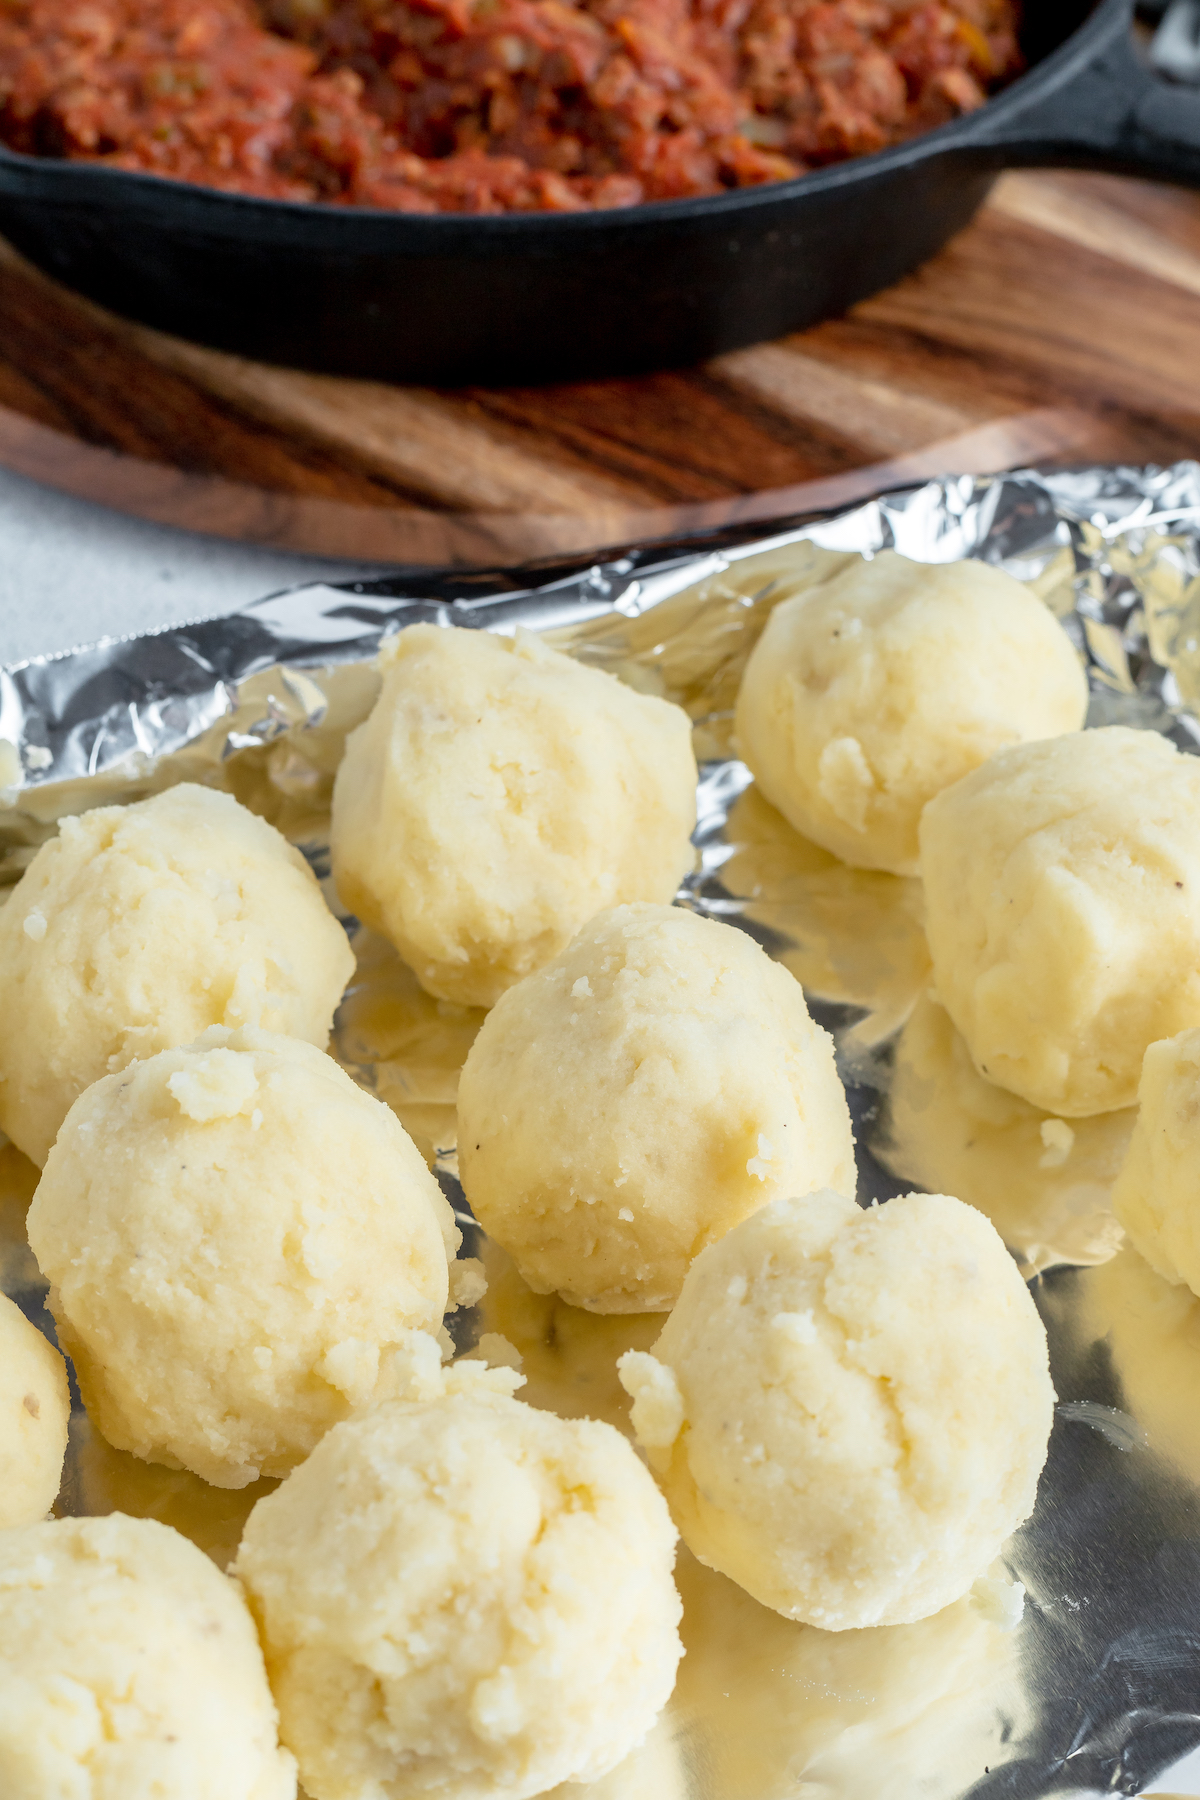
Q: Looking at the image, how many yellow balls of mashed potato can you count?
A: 11